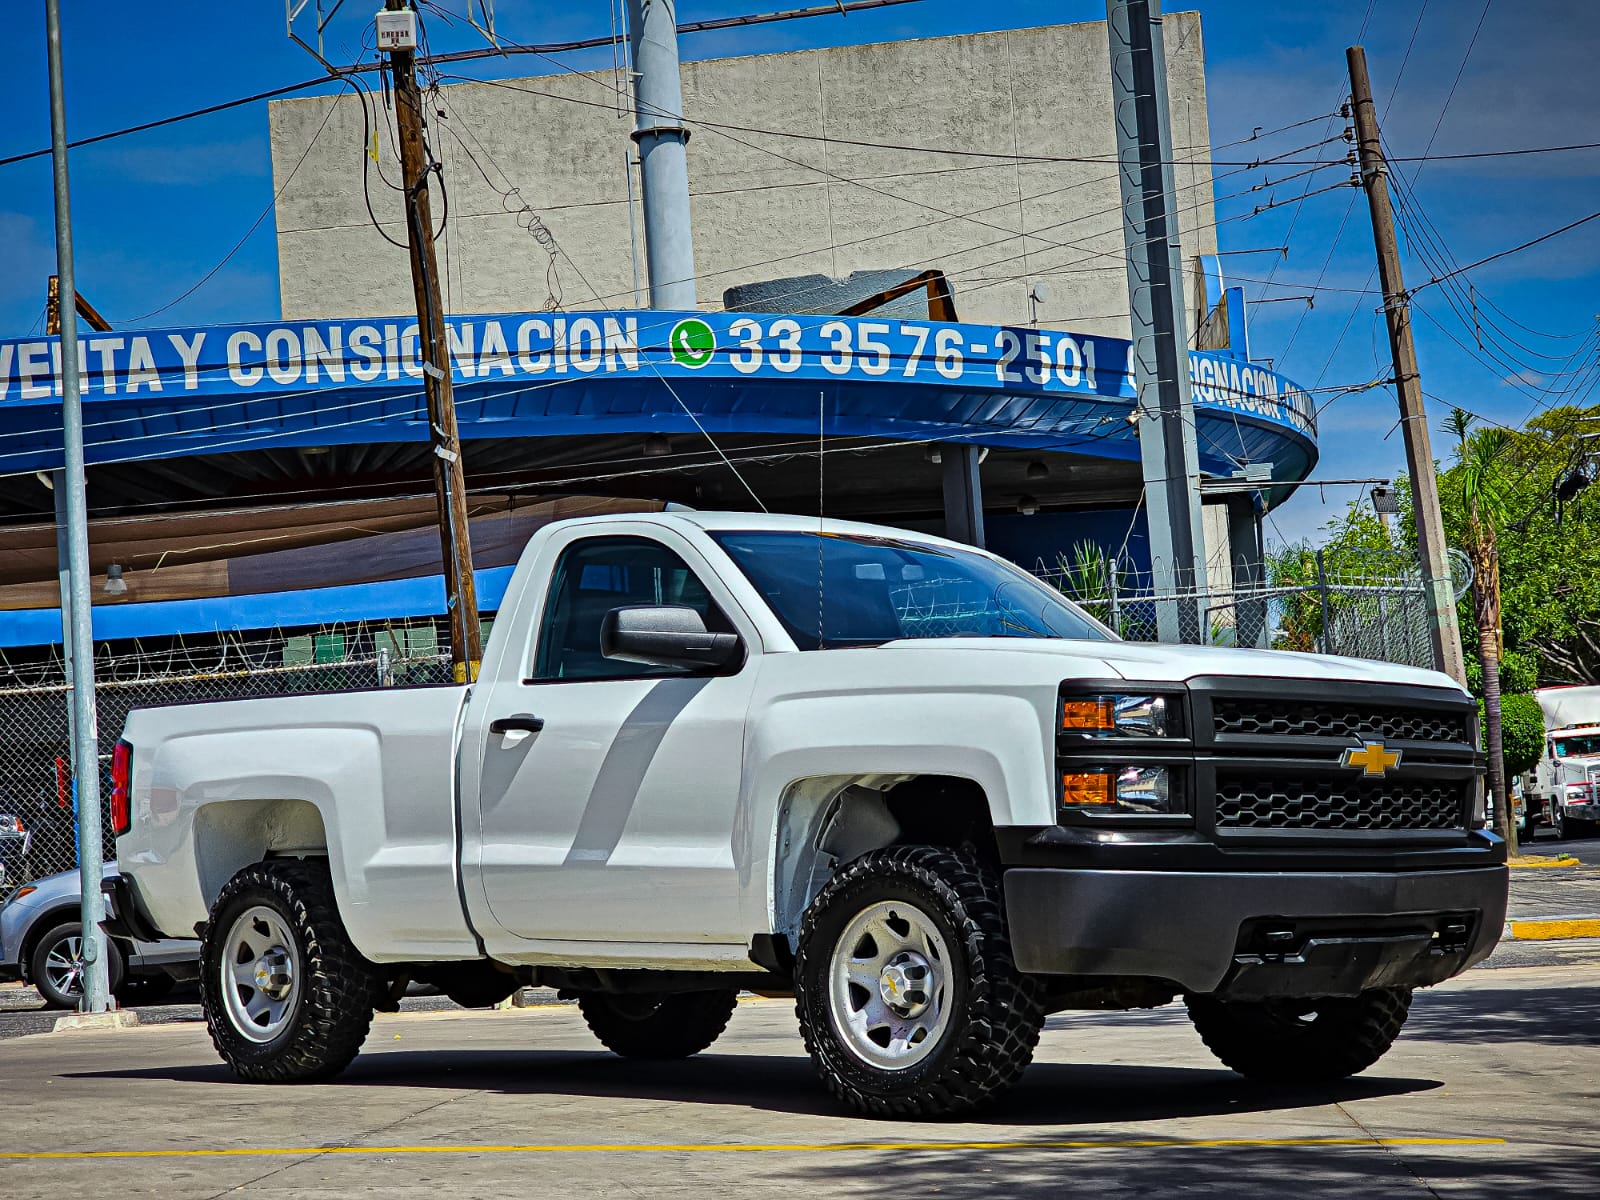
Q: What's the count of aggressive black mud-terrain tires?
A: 4